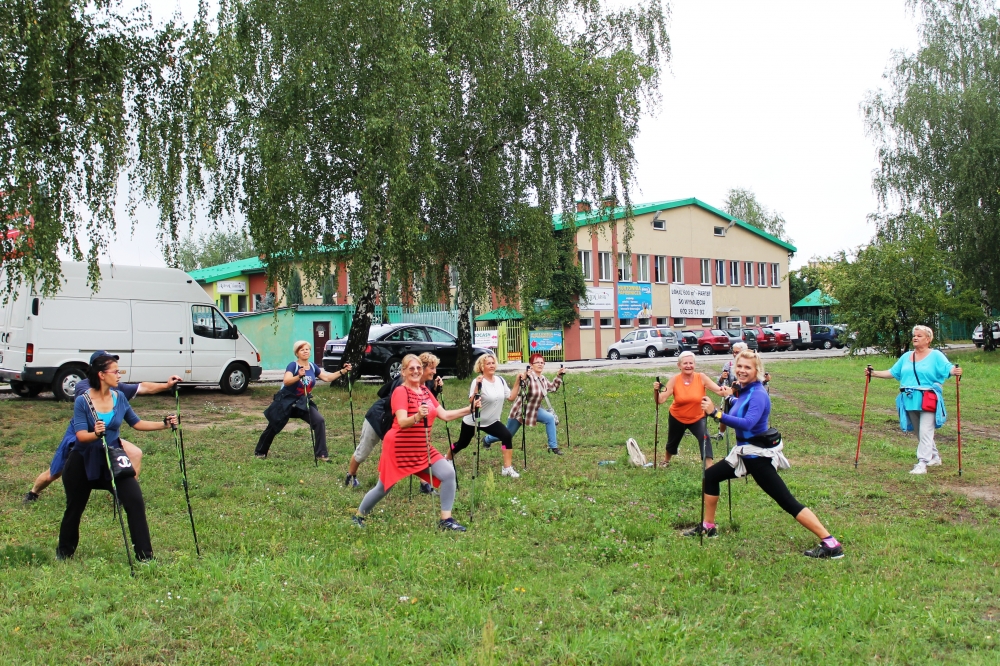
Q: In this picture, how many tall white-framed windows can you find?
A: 12